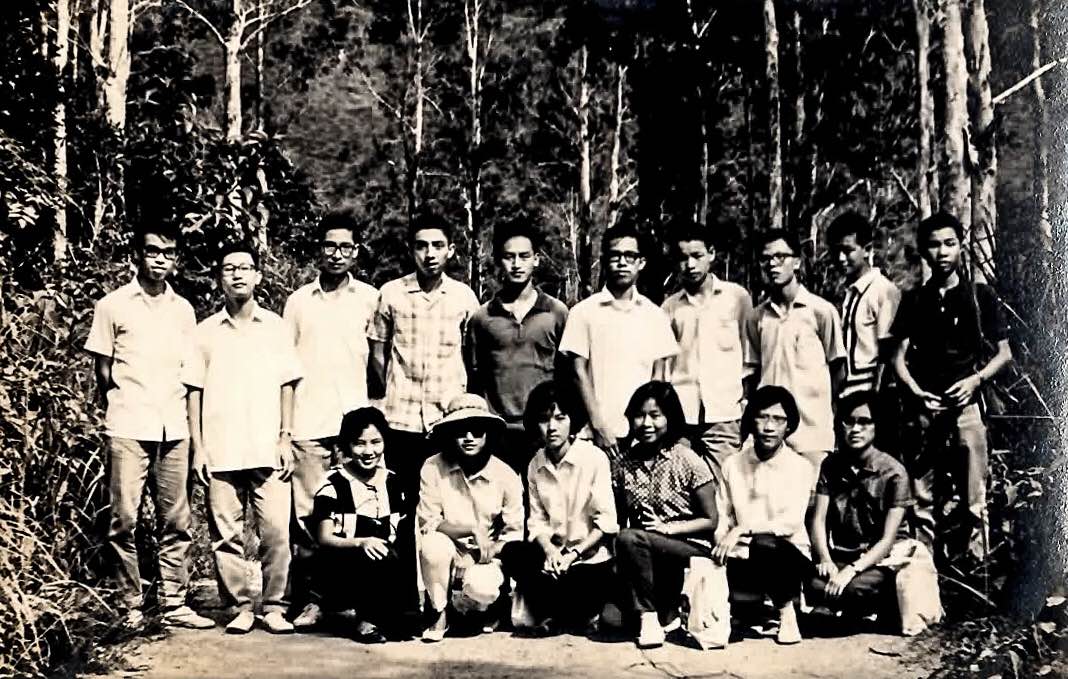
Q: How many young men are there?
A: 10